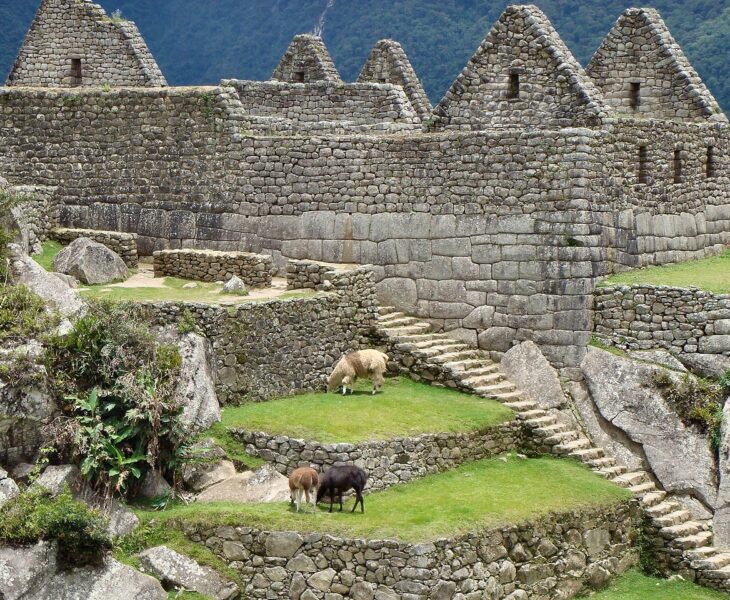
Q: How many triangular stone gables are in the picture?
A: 5